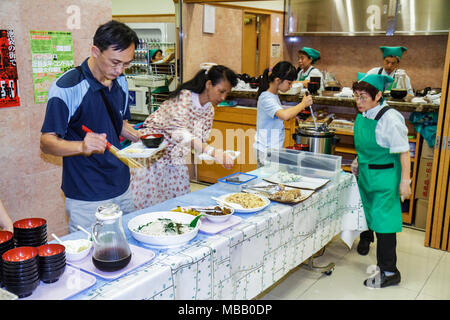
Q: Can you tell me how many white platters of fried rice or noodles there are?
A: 1